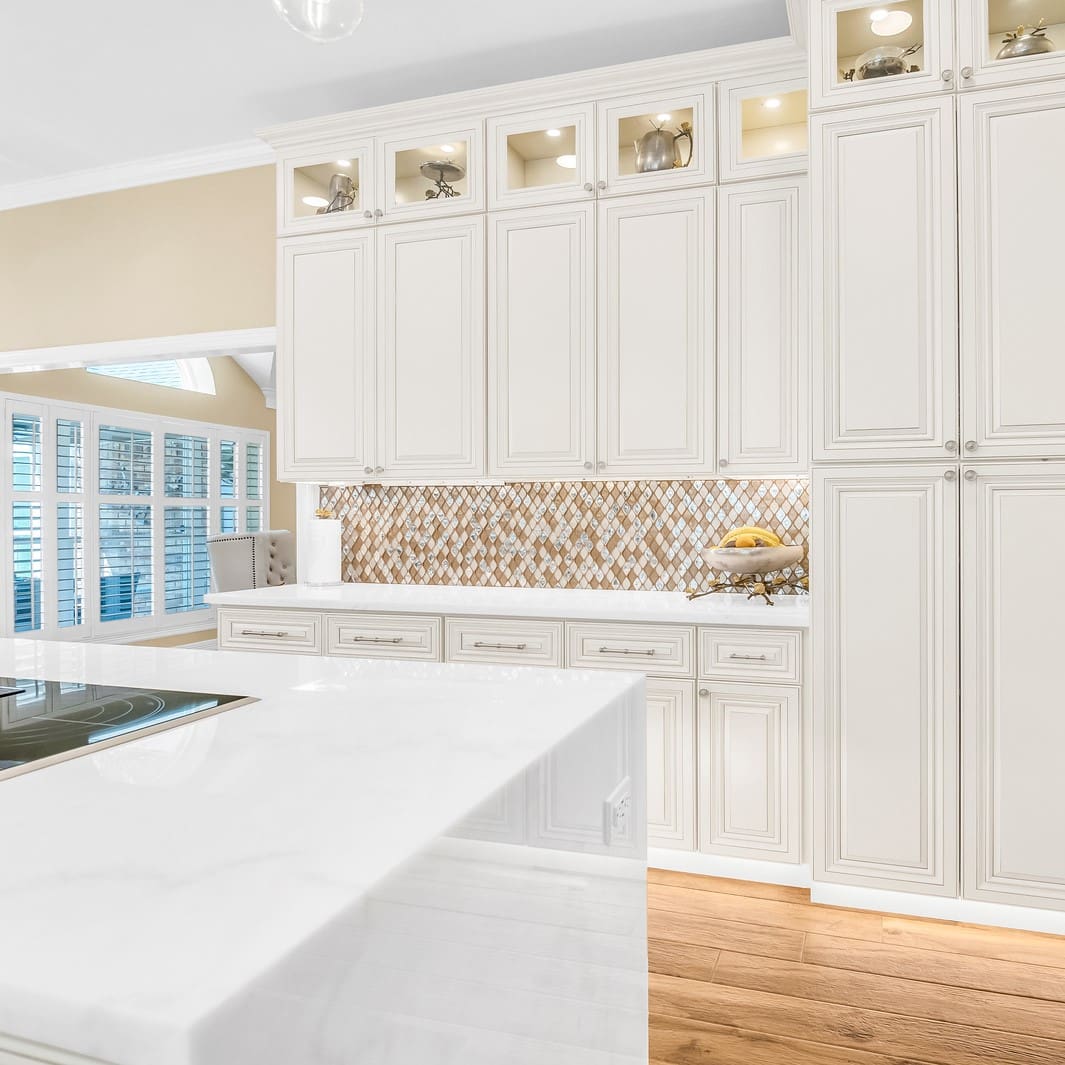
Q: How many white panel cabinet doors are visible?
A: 11